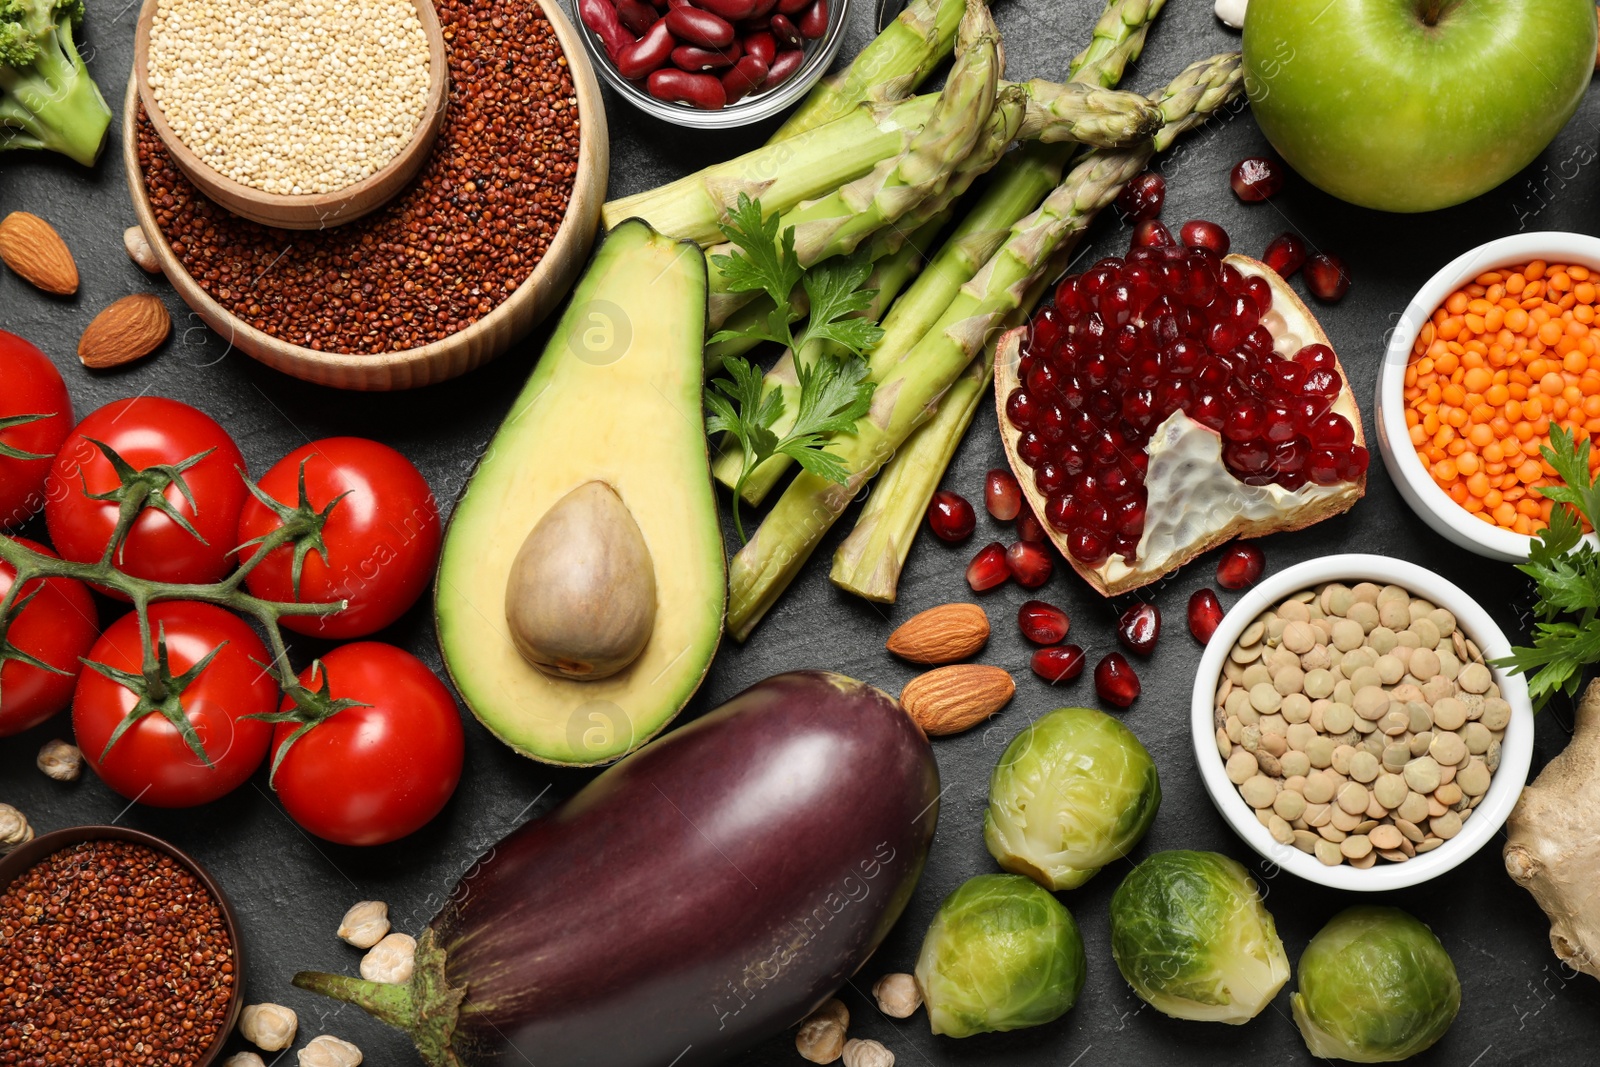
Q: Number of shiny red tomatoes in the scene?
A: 6